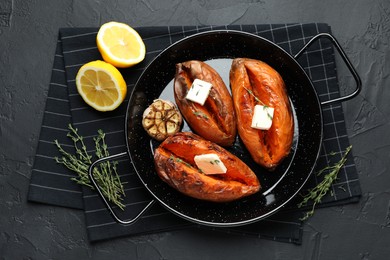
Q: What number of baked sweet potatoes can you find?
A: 3